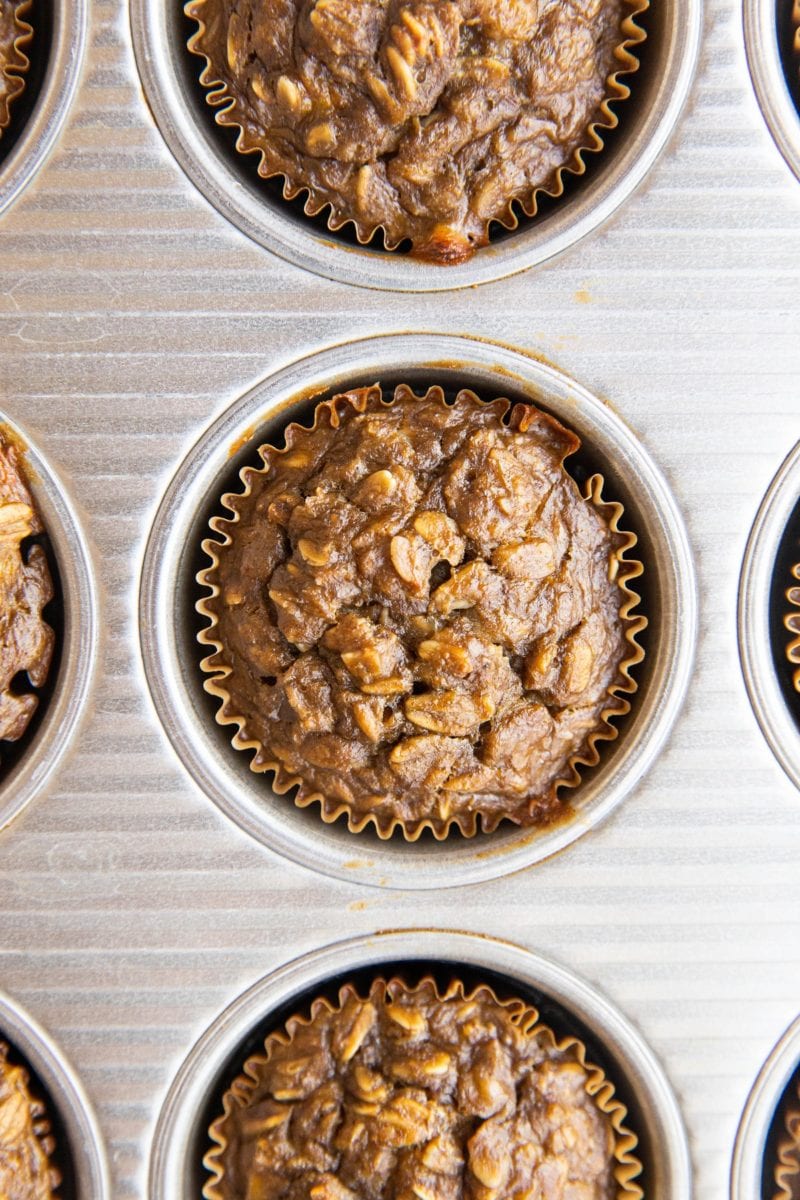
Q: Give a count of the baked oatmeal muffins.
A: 9